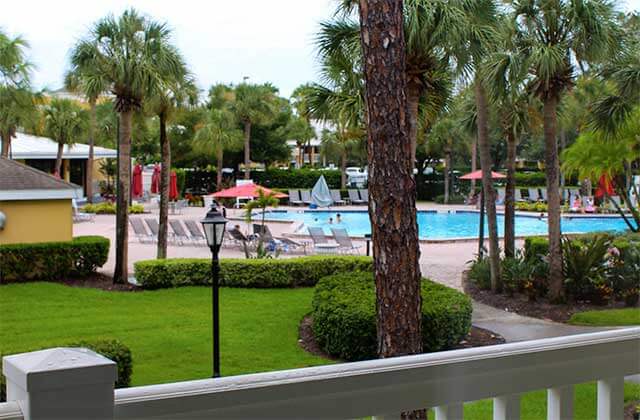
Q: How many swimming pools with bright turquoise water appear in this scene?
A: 1